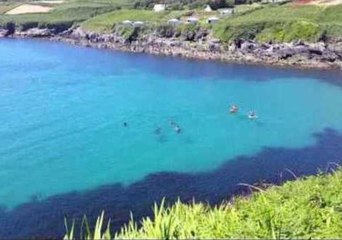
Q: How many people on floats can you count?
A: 2